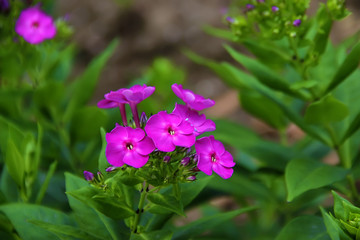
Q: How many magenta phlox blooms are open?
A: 8